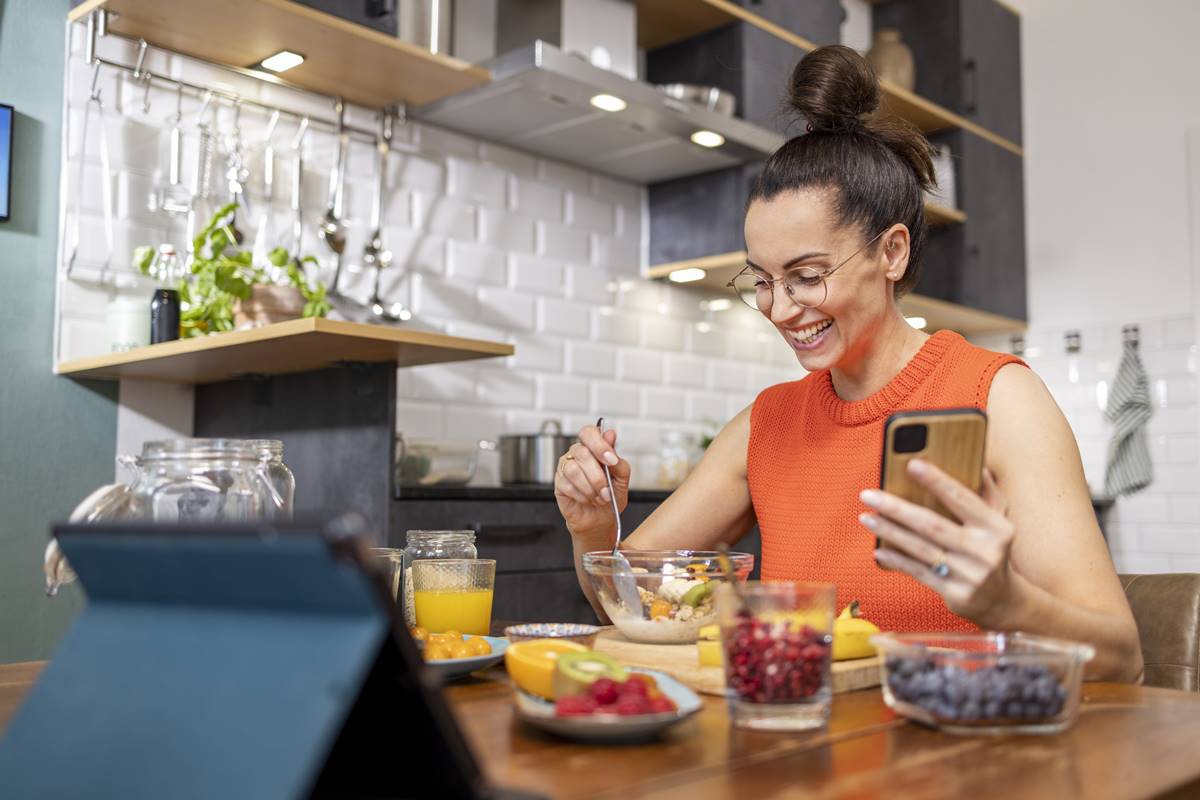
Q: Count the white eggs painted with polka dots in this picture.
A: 0